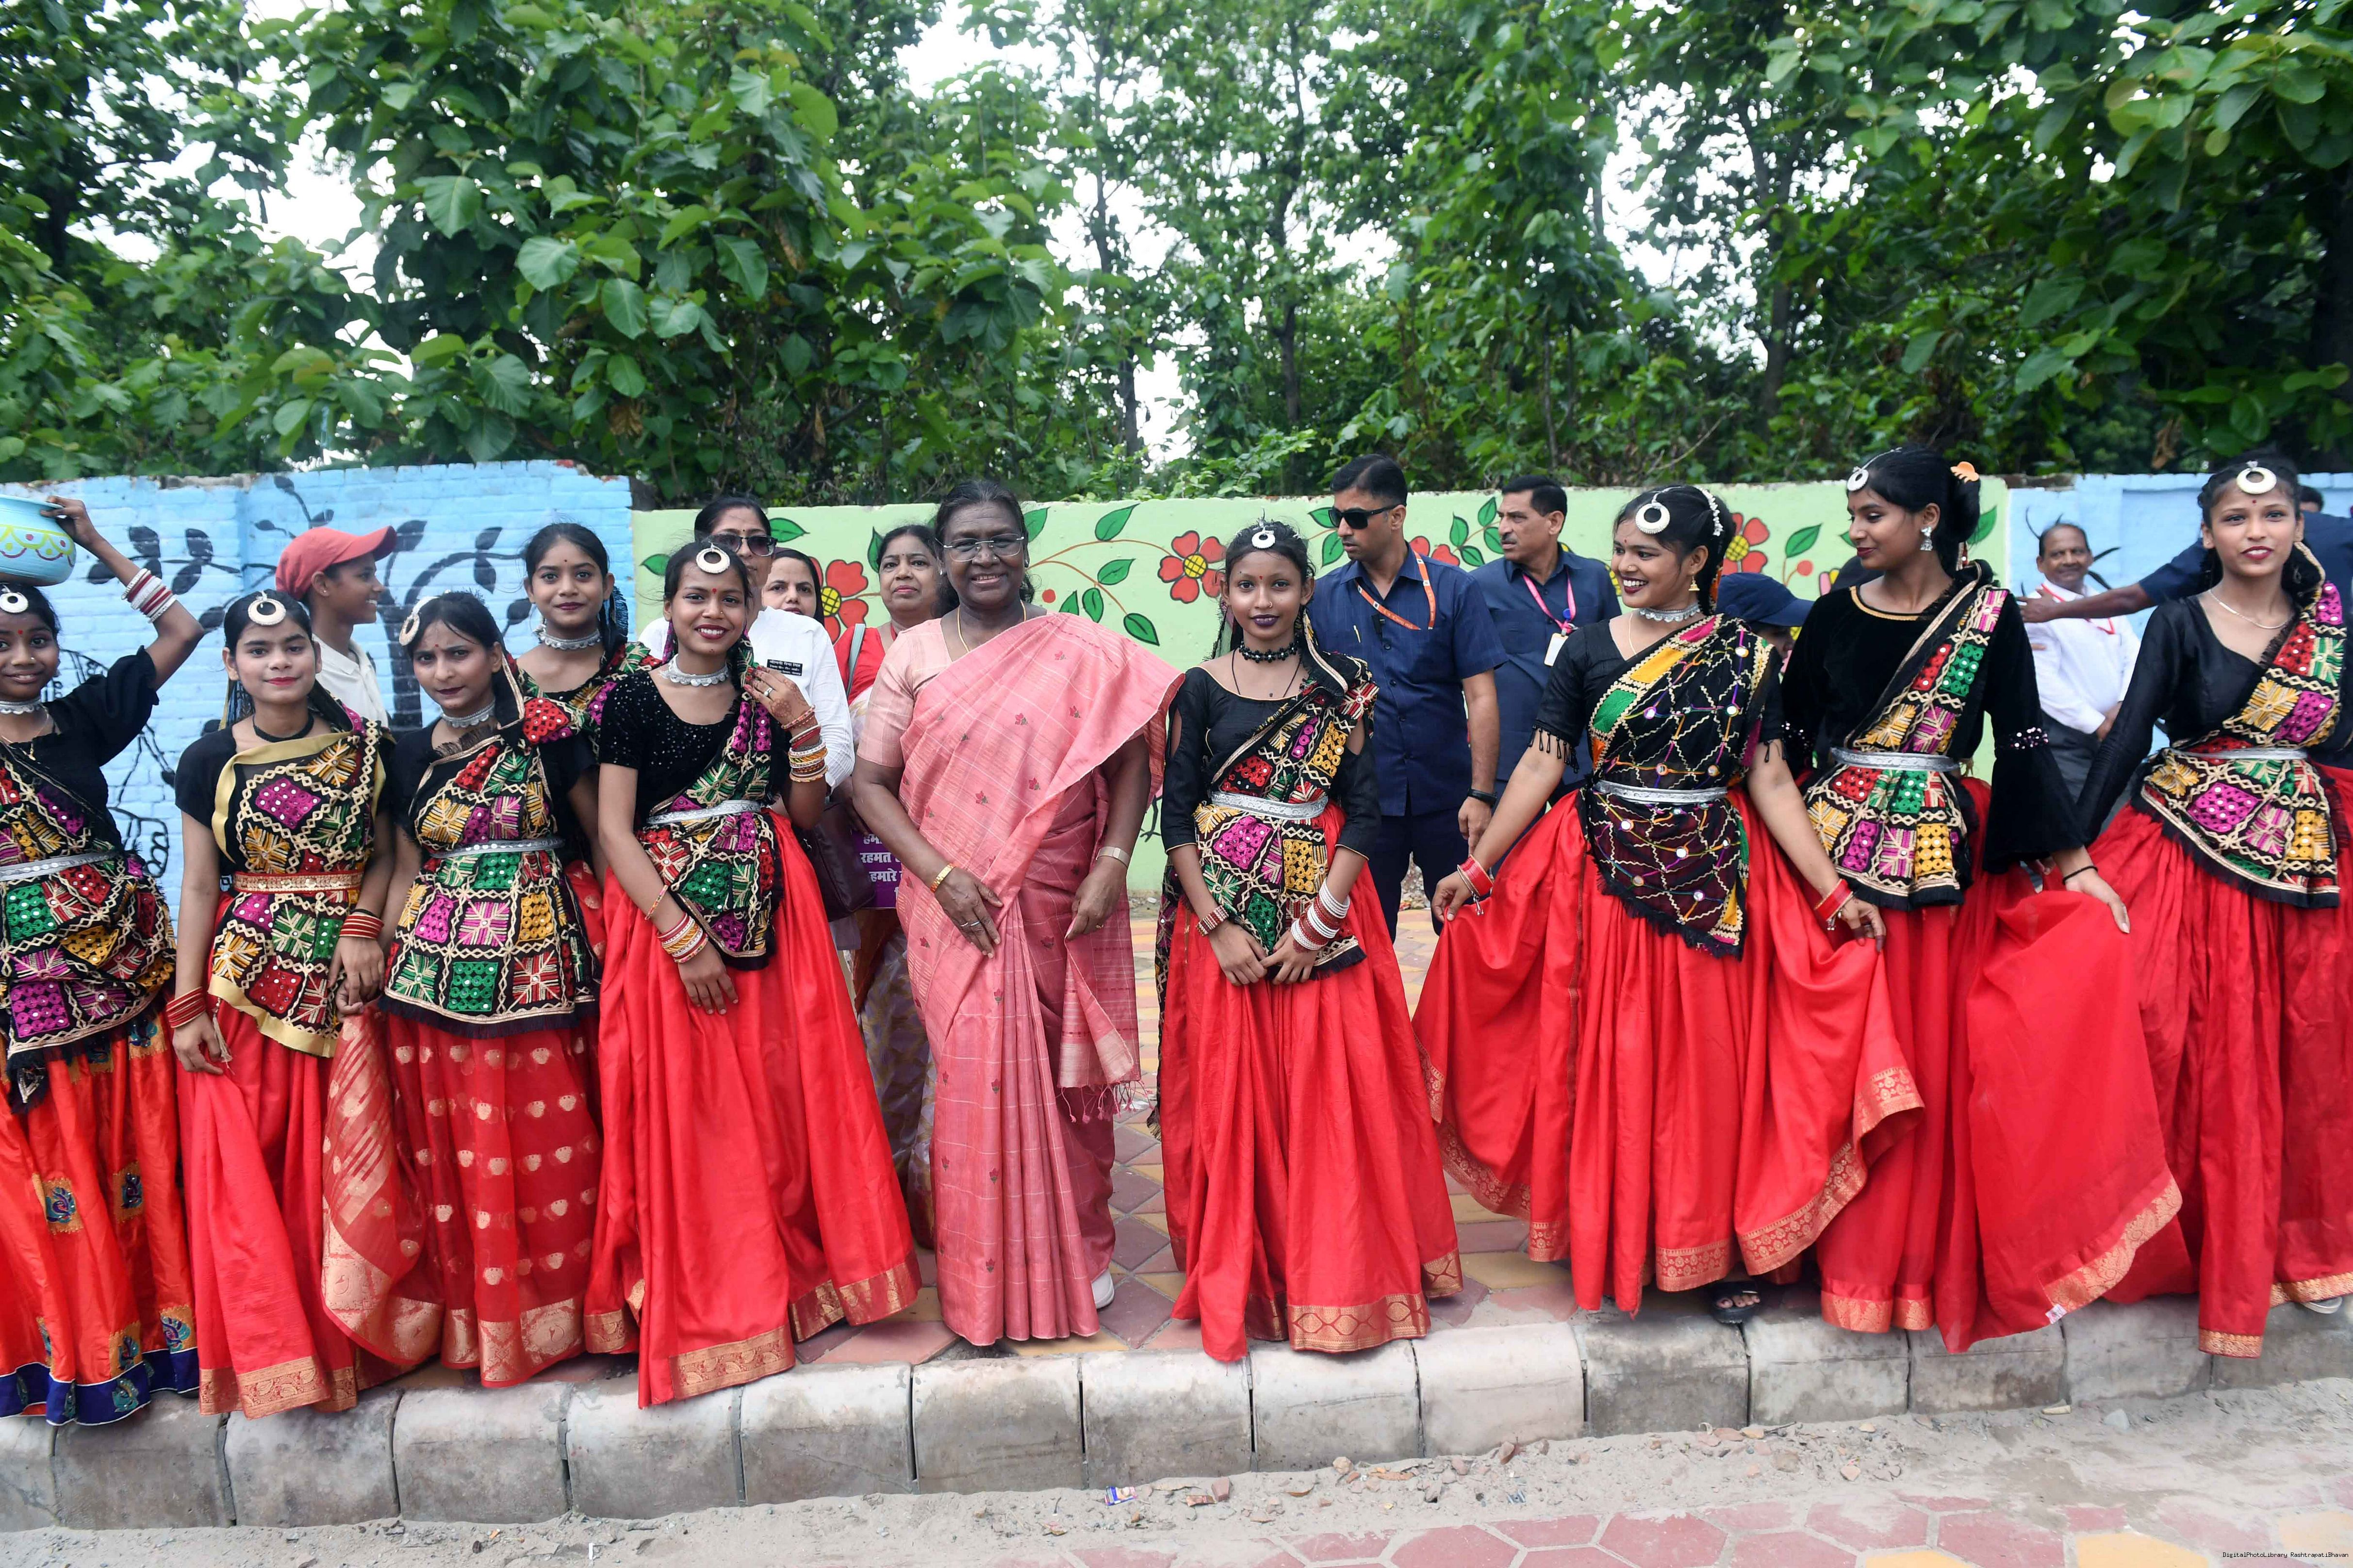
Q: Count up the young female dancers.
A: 9